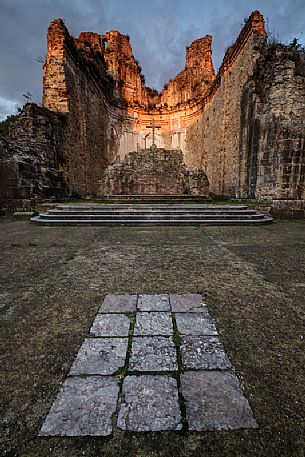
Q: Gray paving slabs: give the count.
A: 12